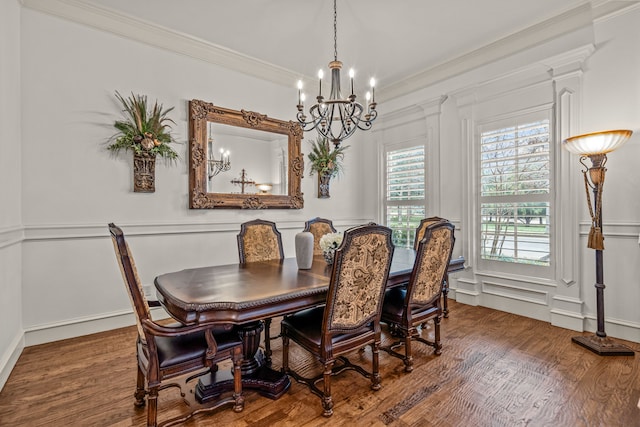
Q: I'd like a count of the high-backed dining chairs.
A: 6